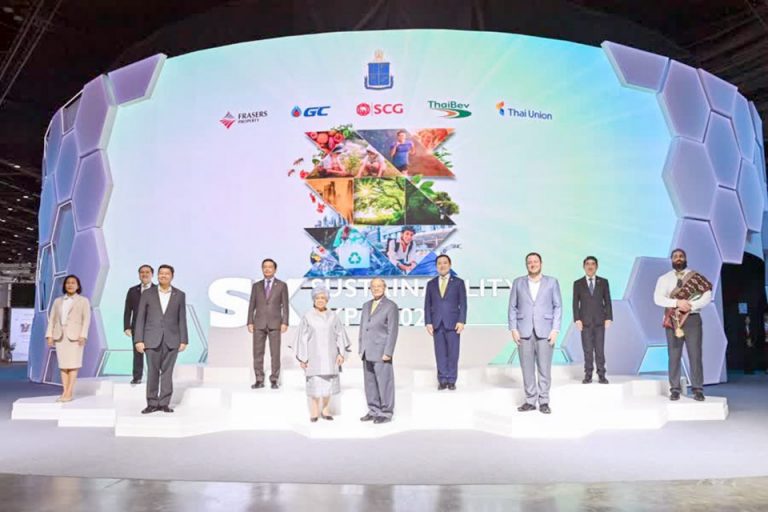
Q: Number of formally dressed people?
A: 10